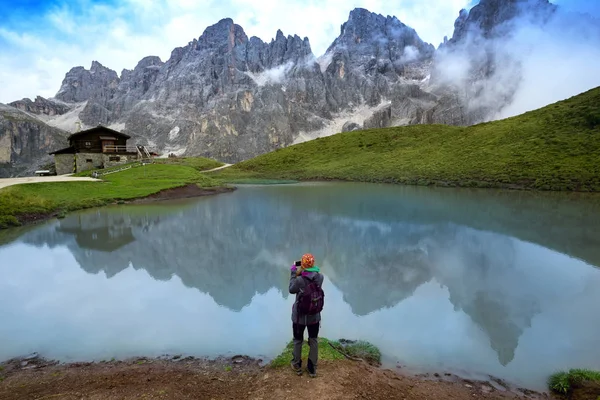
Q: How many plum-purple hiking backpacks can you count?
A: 1